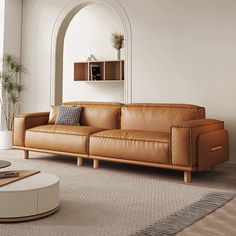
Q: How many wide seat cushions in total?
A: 2